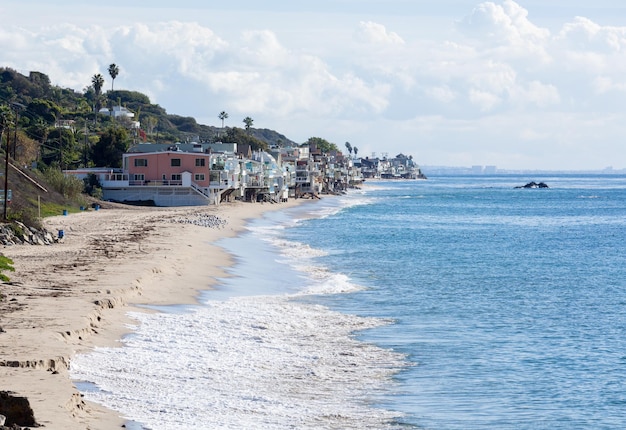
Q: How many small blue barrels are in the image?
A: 4